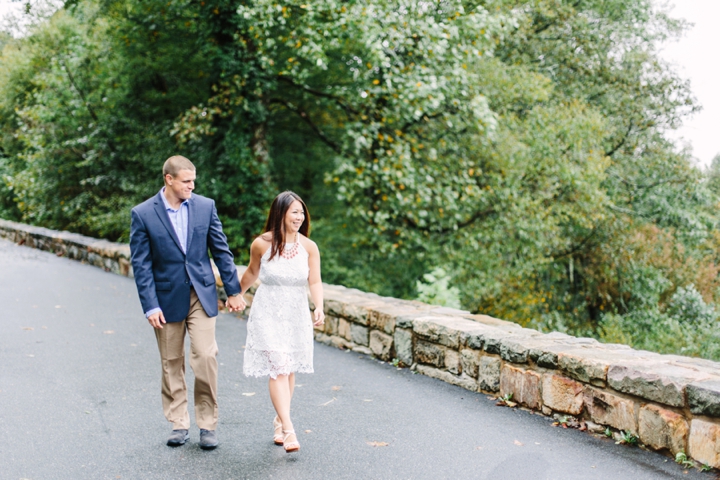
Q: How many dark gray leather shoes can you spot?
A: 2